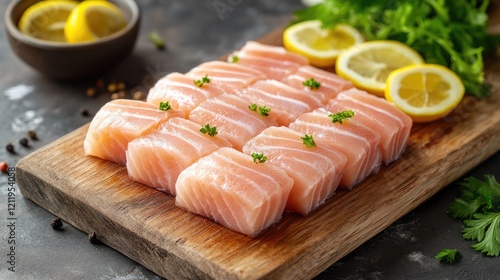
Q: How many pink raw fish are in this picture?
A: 12